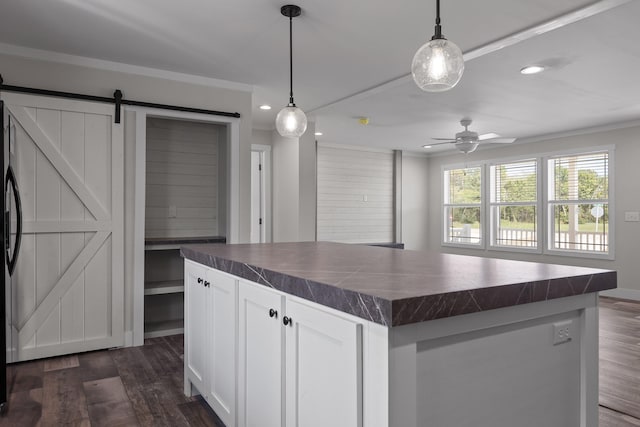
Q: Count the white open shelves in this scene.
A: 2